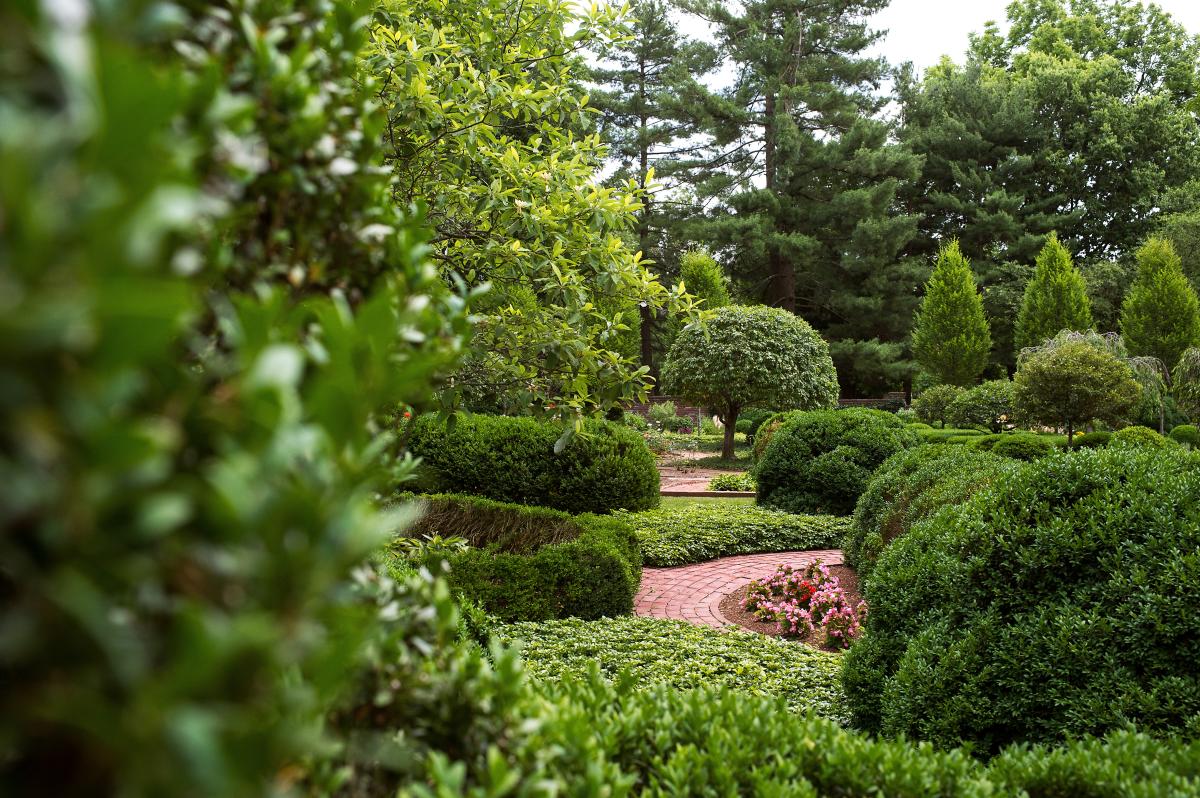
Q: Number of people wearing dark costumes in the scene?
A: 0